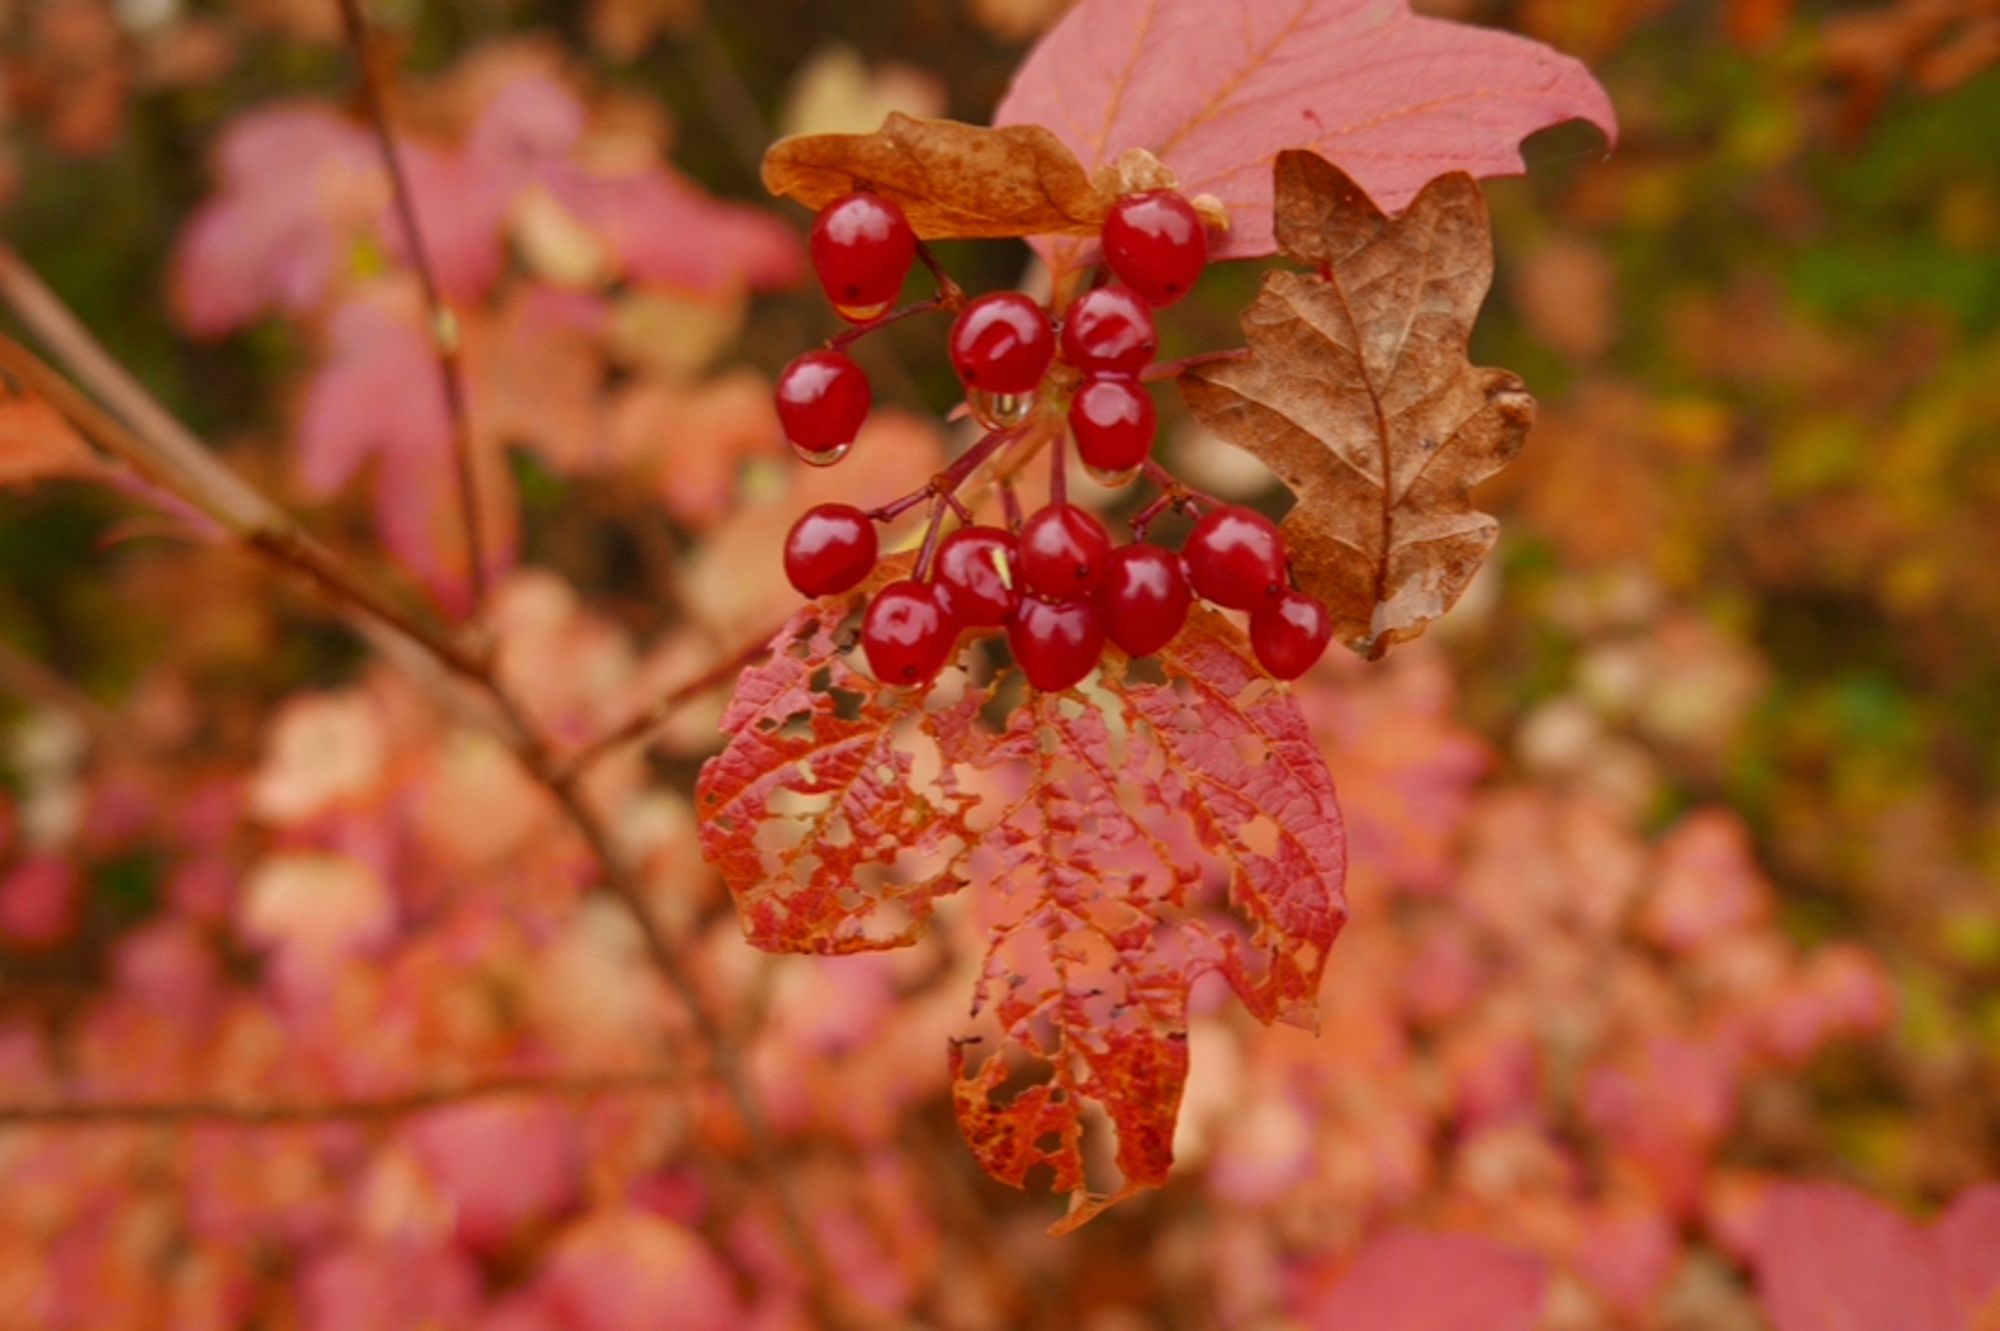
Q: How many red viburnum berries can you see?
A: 14